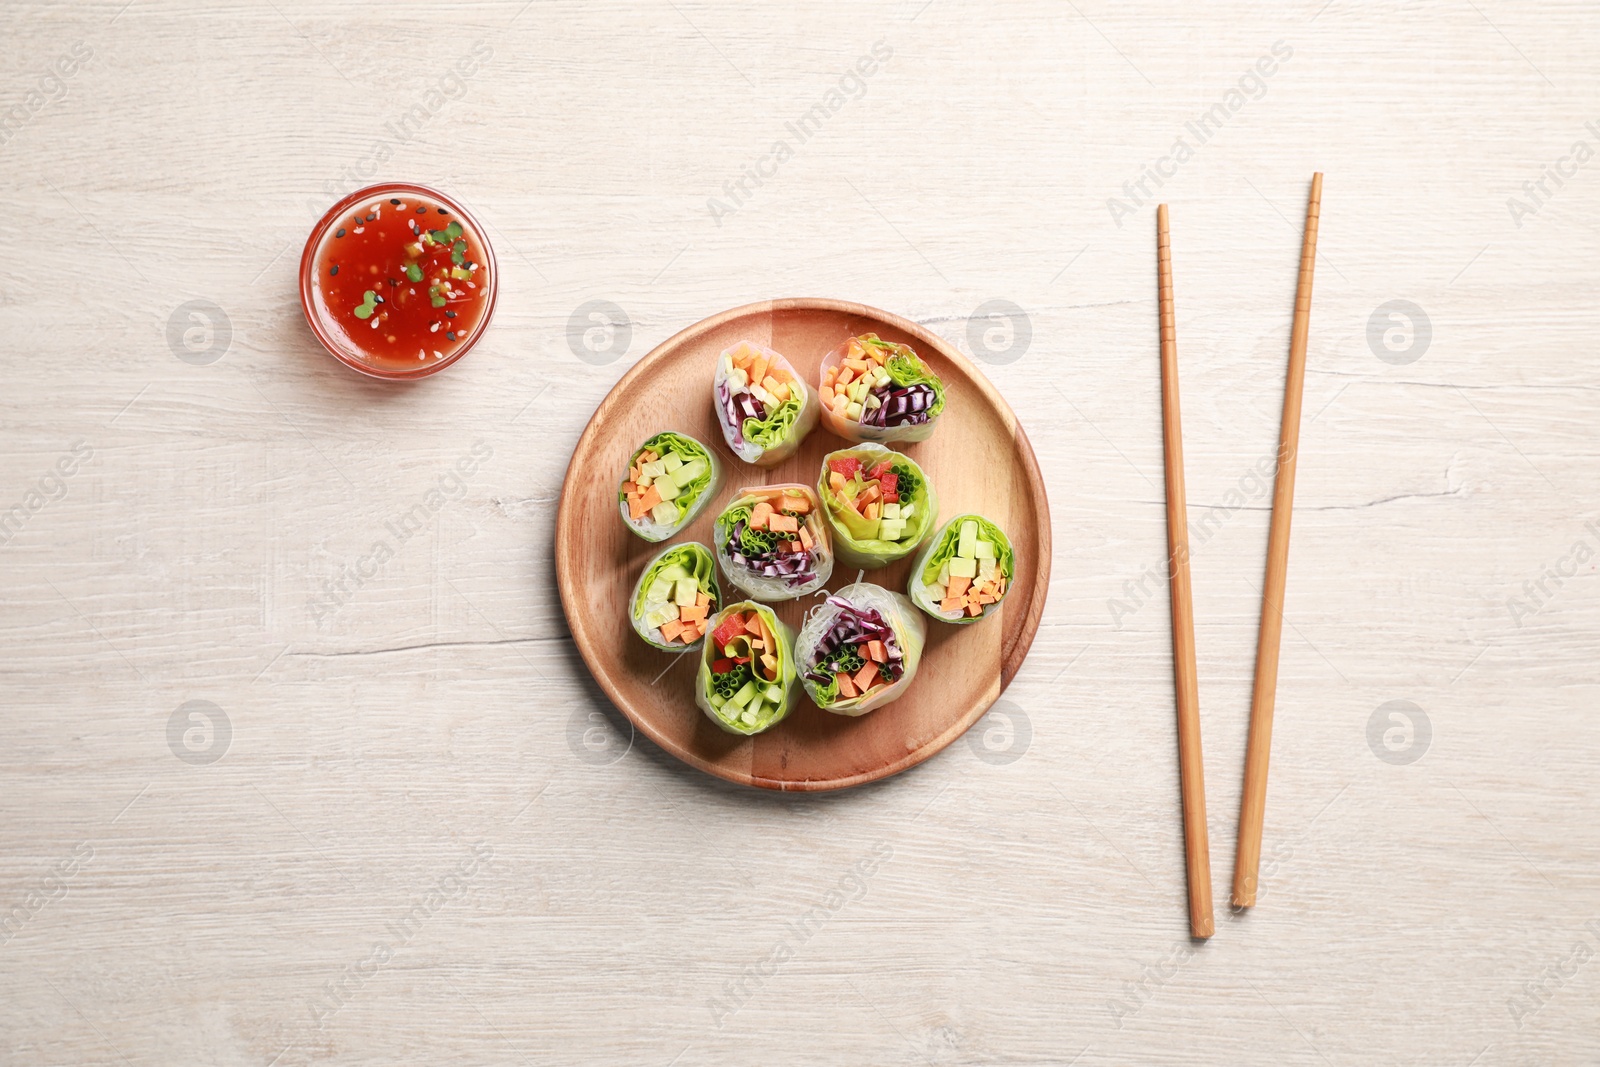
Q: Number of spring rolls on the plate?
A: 9